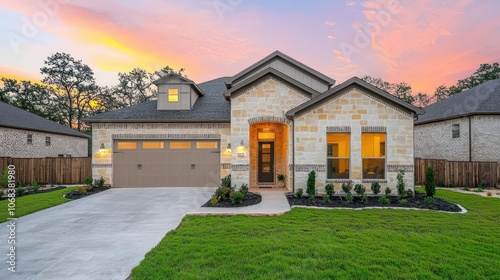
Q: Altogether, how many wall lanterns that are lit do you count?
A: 3